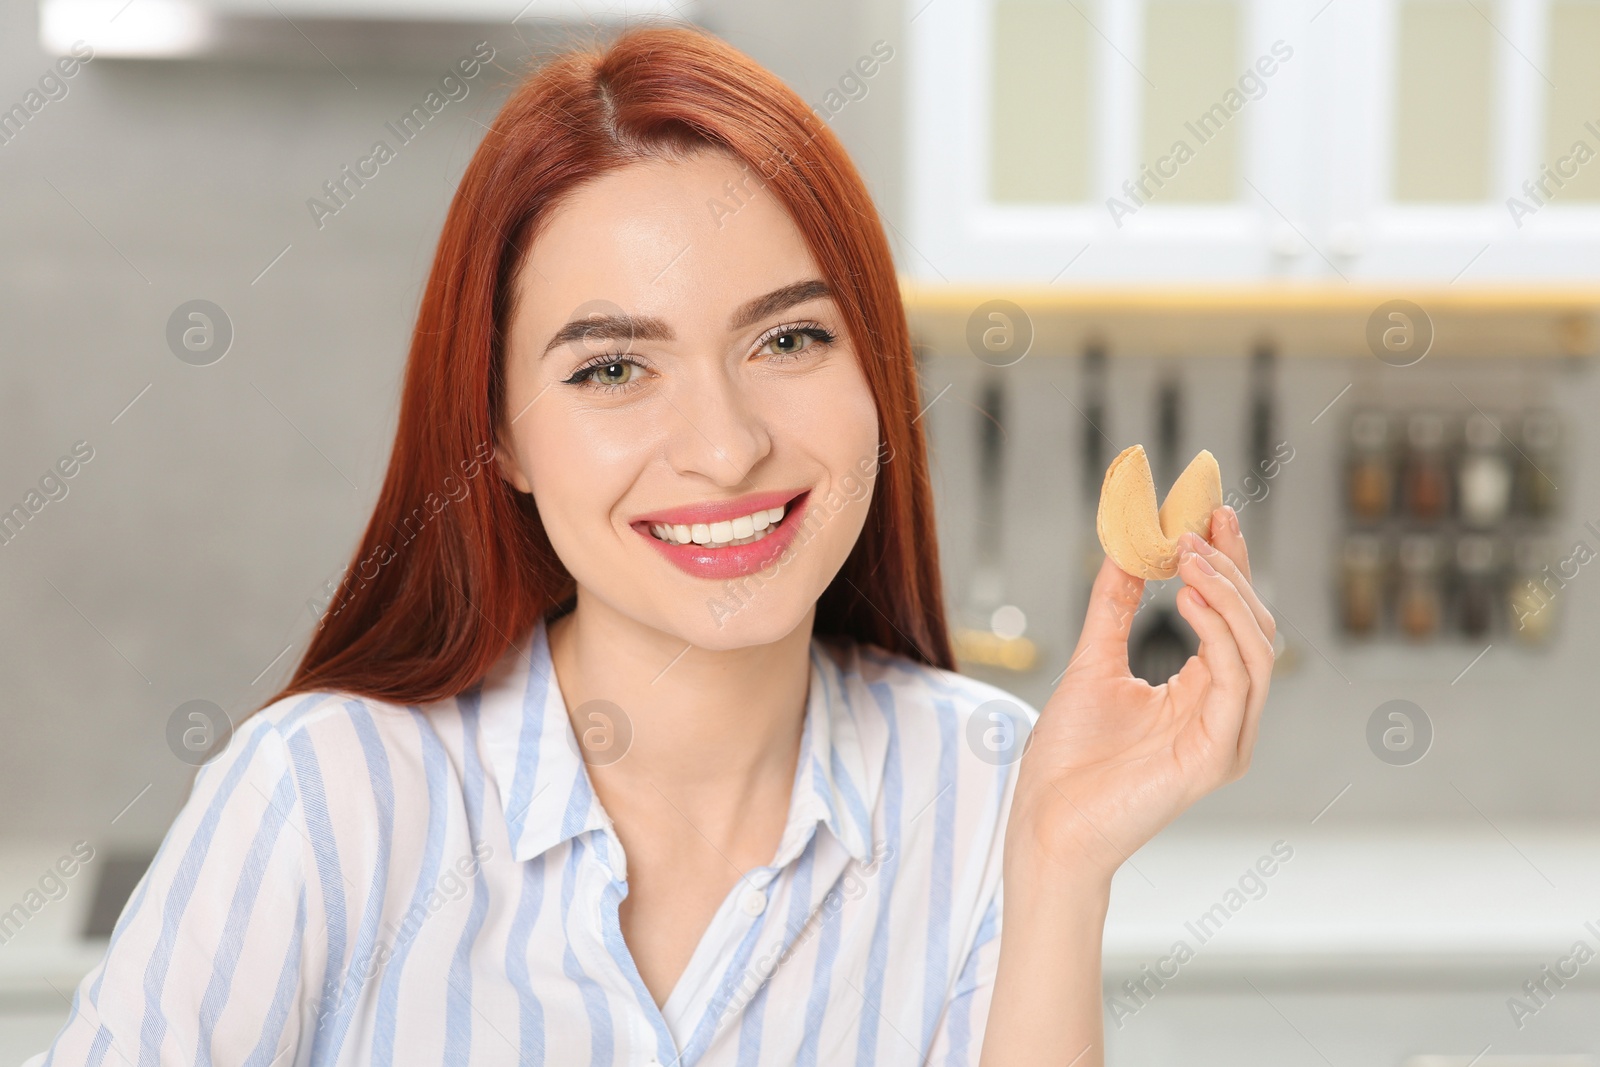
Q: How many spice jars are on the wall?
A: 8